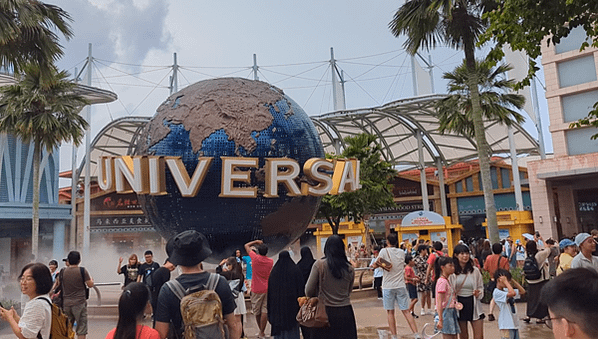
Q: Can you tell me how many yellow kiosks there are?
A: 3